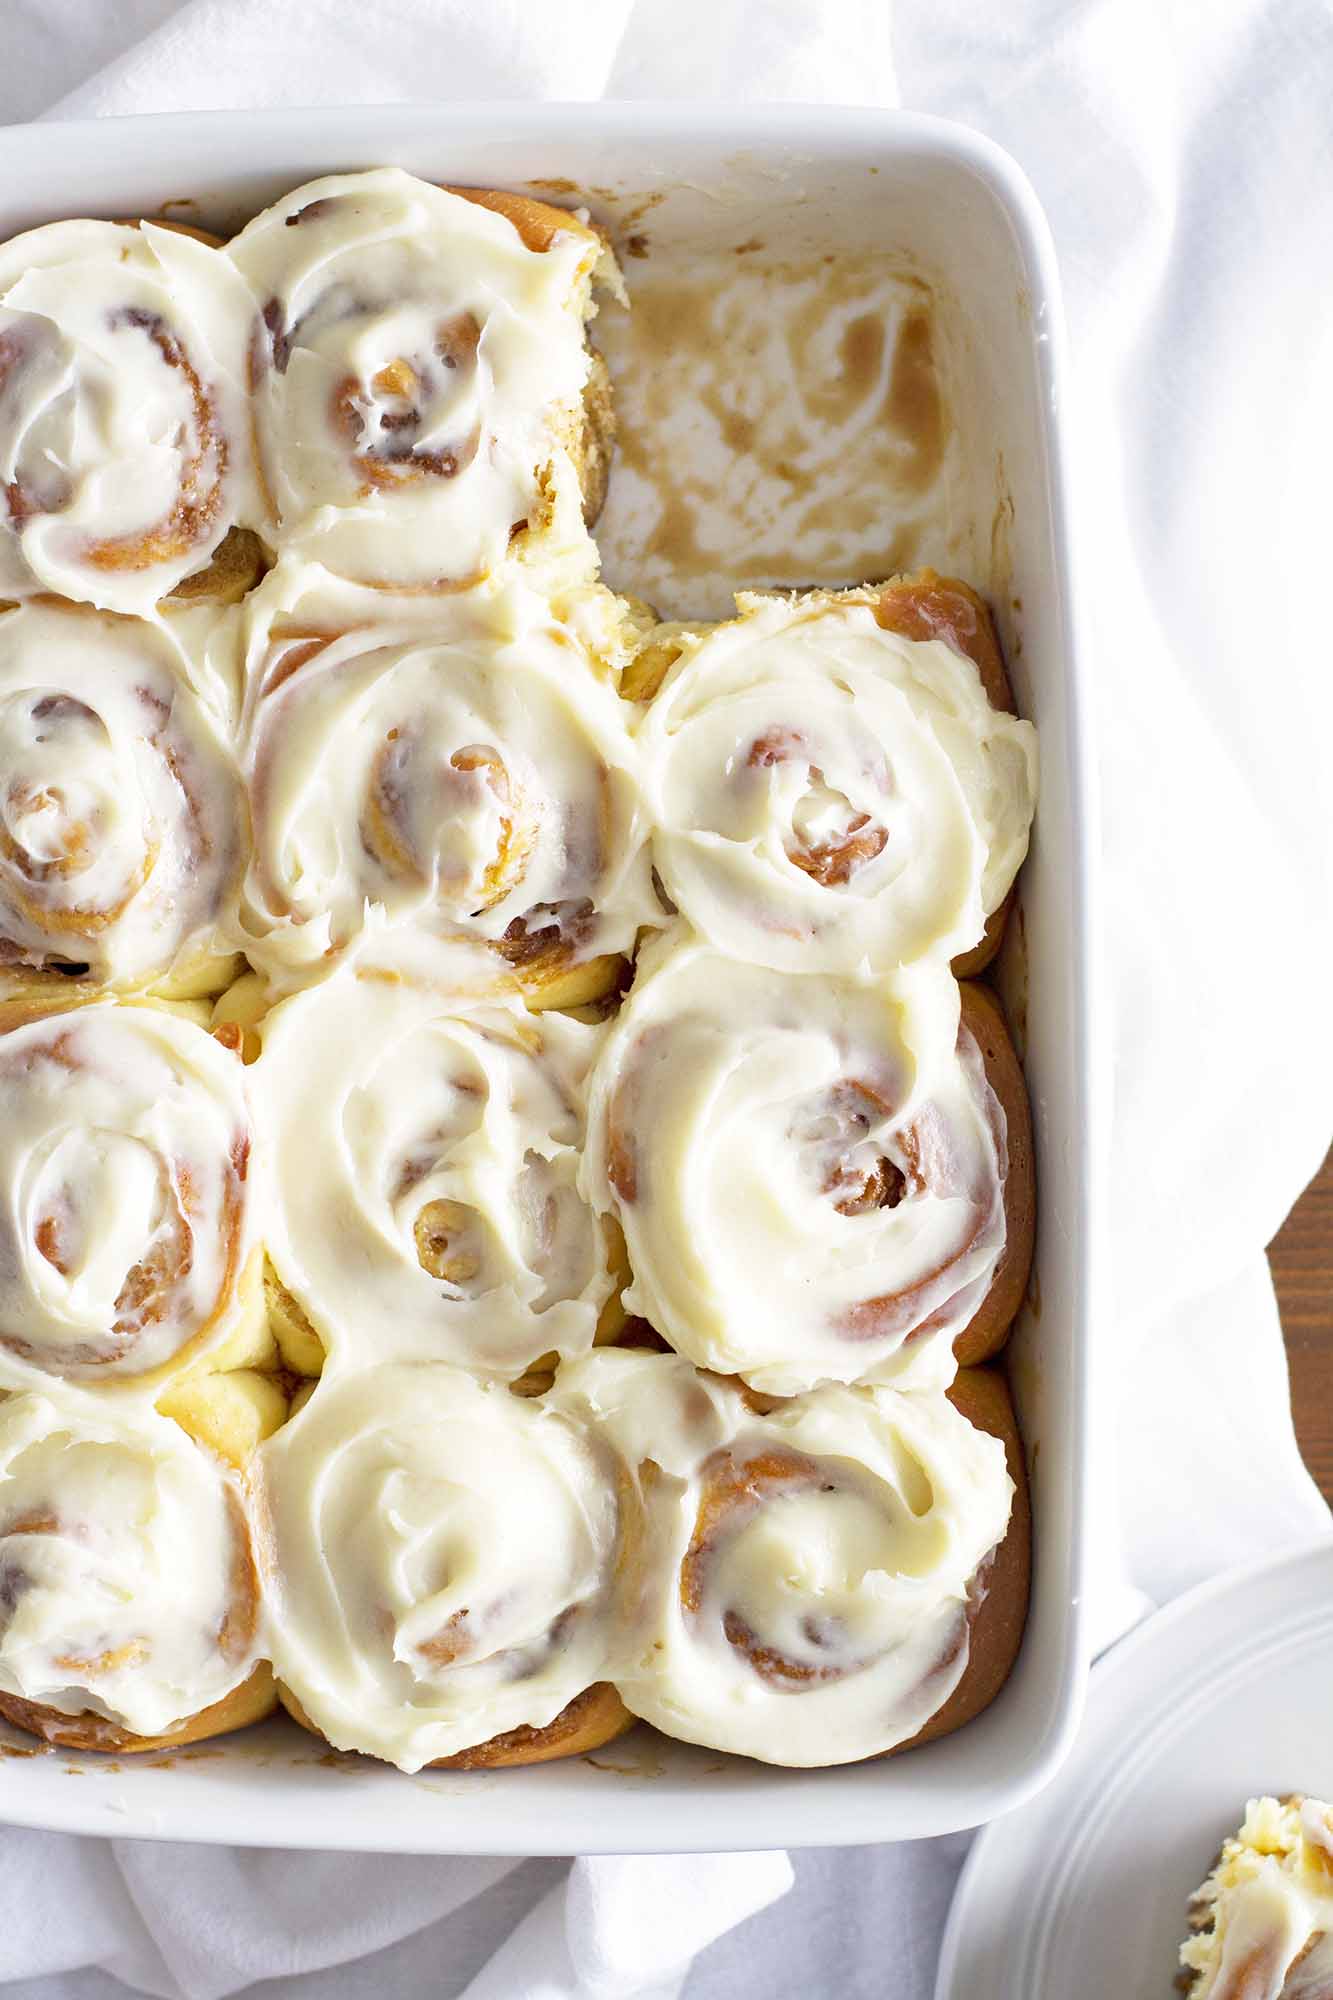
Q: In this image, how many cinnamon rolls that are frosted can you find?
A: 12